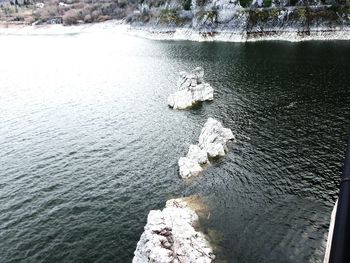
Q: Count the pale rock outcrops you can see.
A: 3